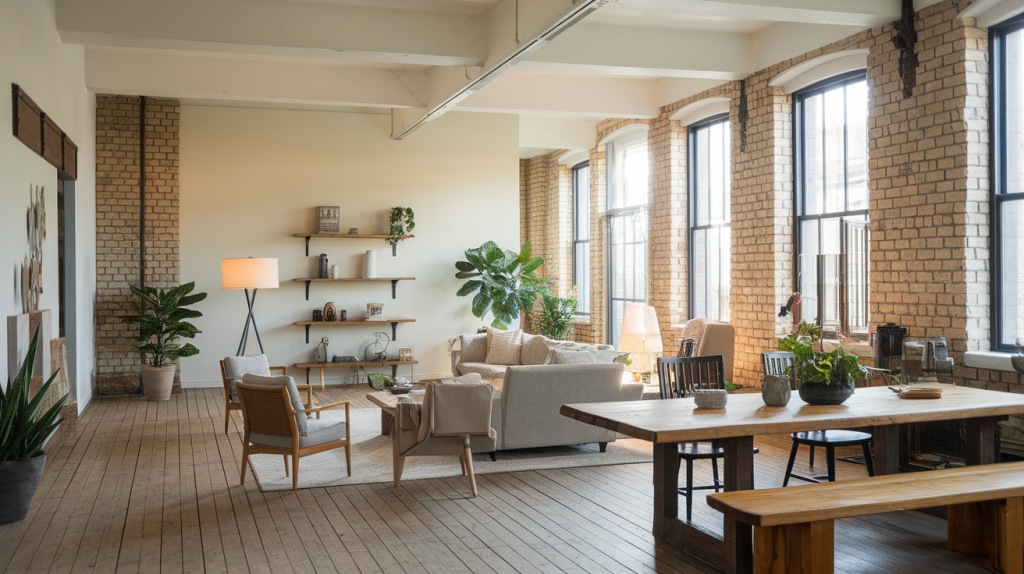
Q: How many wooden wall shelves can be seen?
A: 4